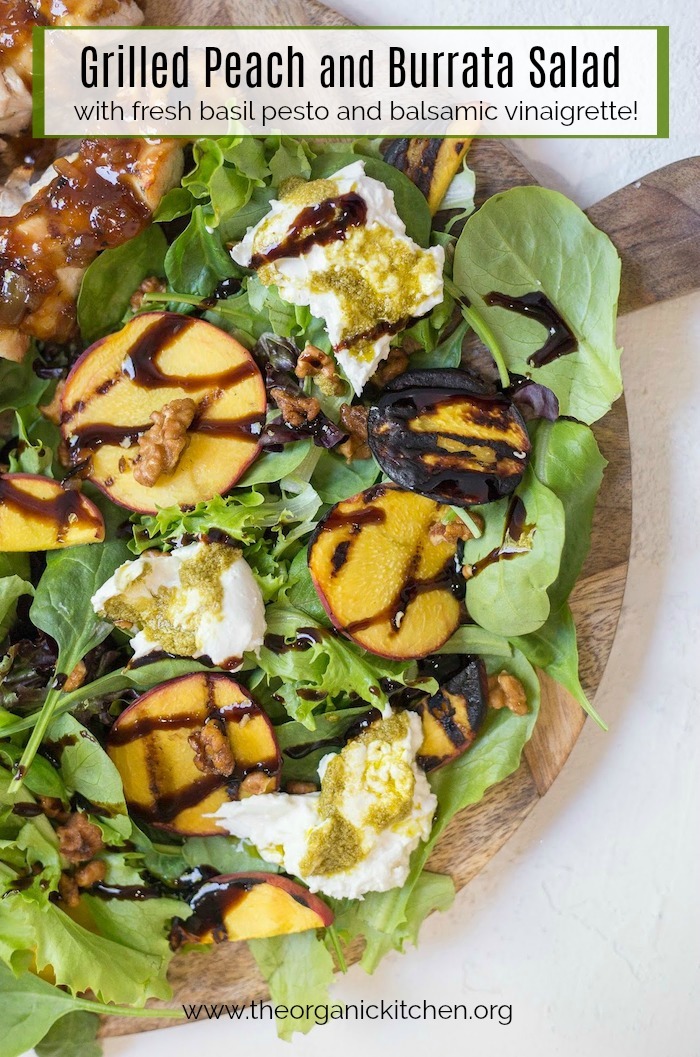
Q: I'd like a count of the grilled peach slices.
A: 8